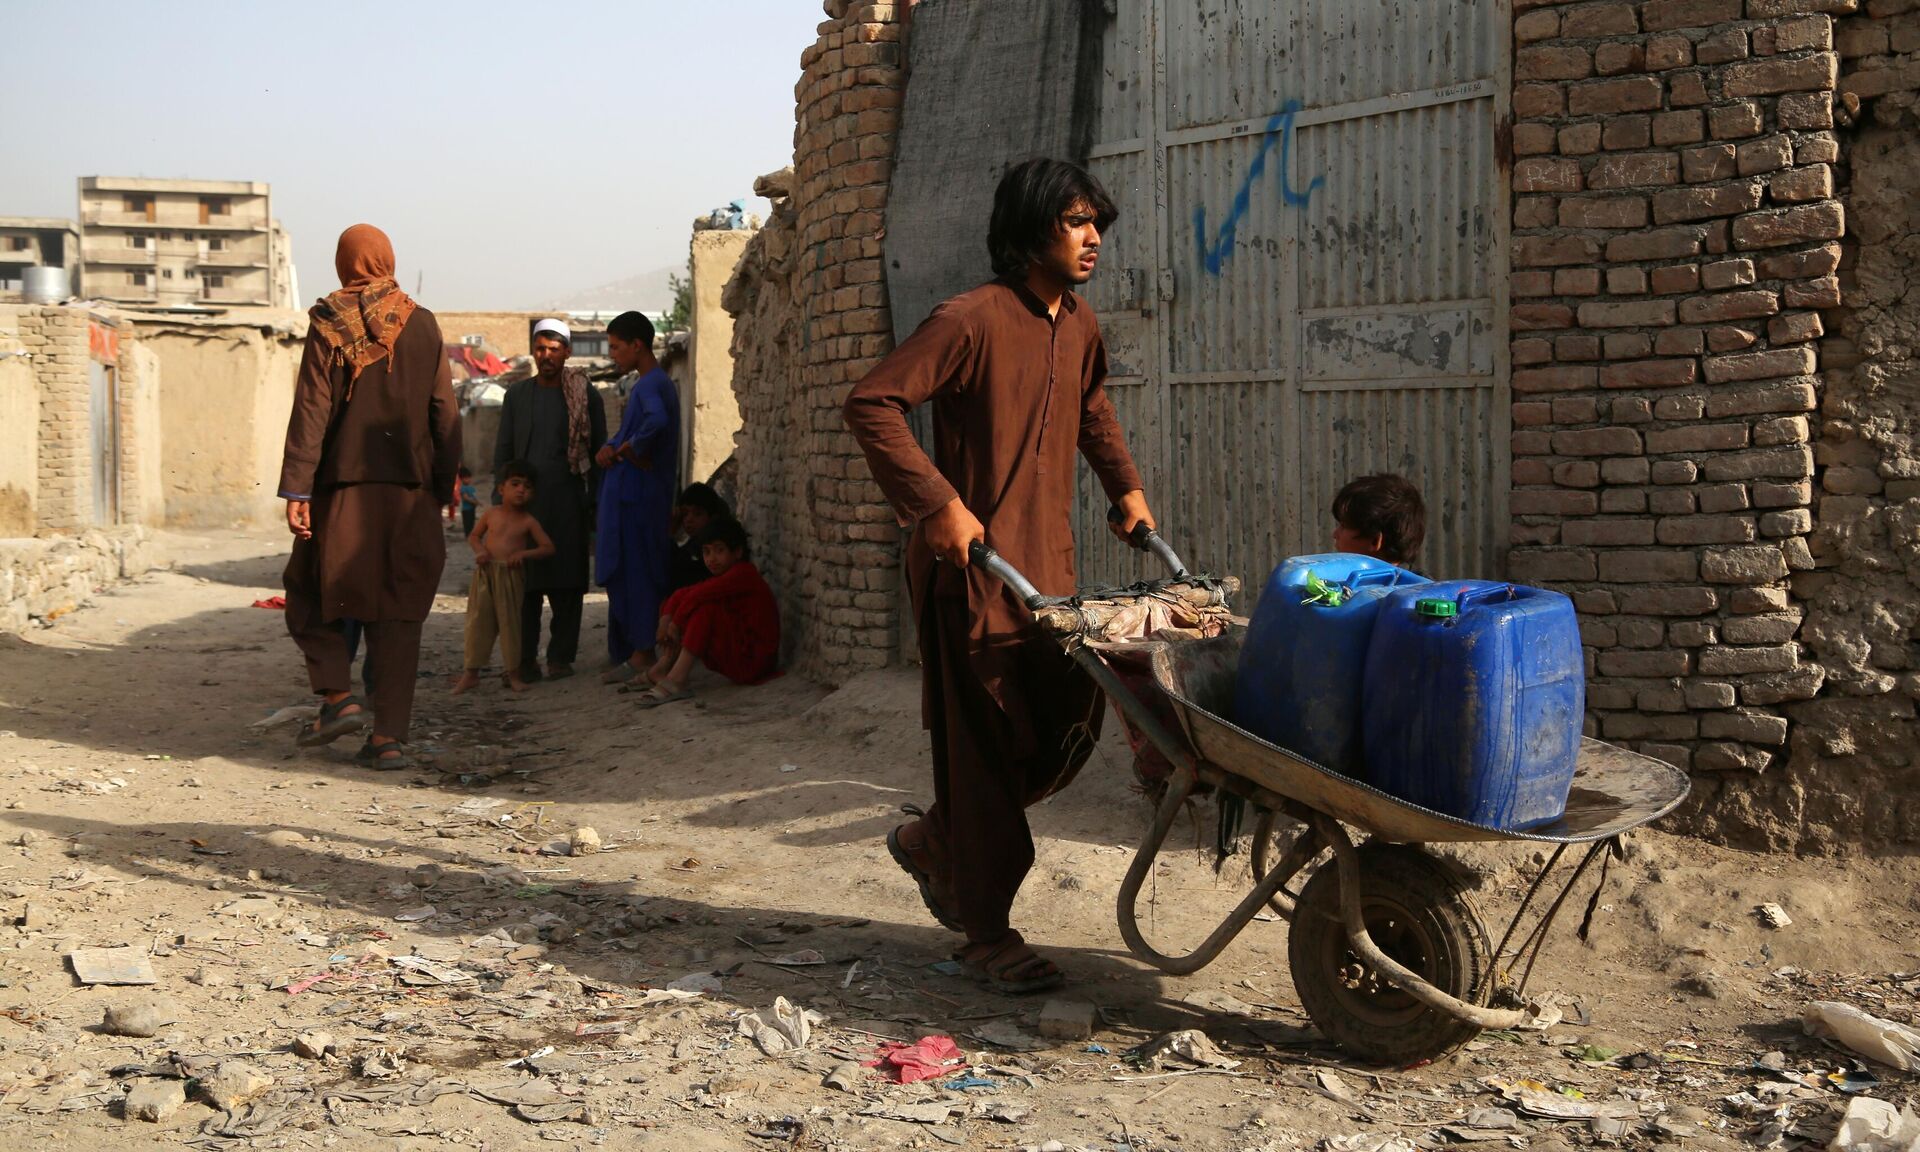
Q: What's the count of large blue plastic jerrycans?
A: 2